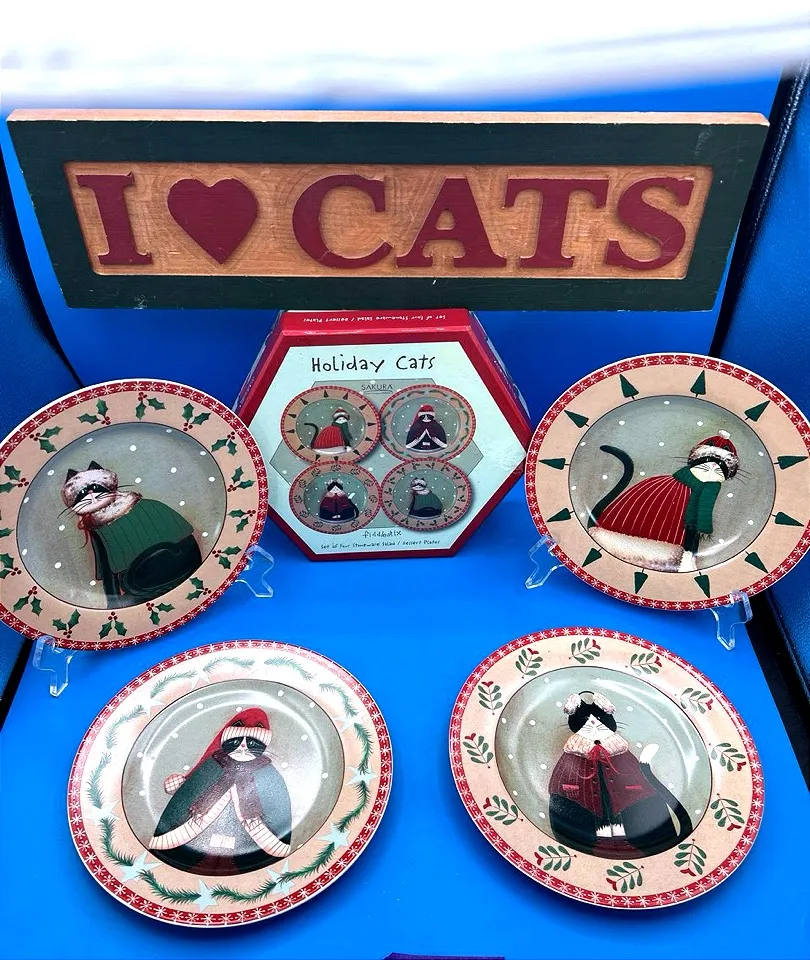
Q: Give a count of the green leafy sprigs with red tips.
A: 12